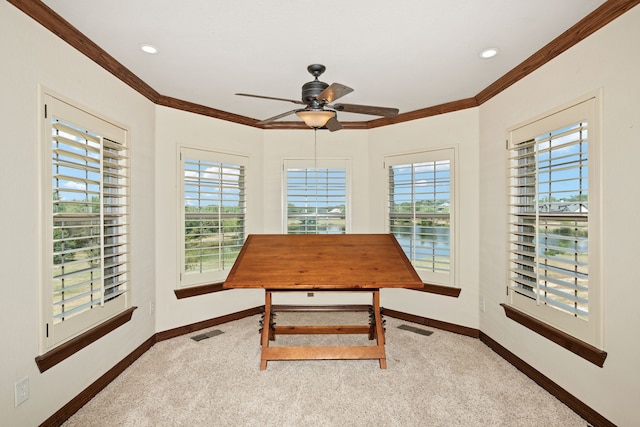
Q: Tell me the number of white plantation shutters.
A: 5